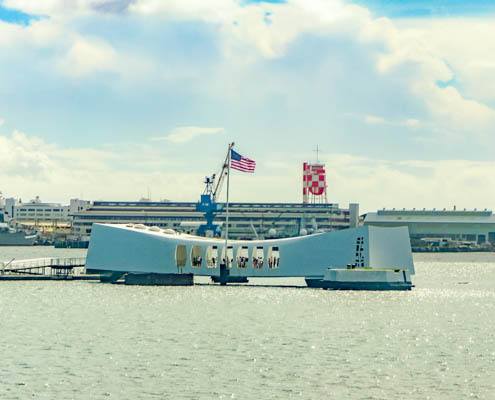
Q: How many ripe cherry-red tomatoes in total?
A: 0